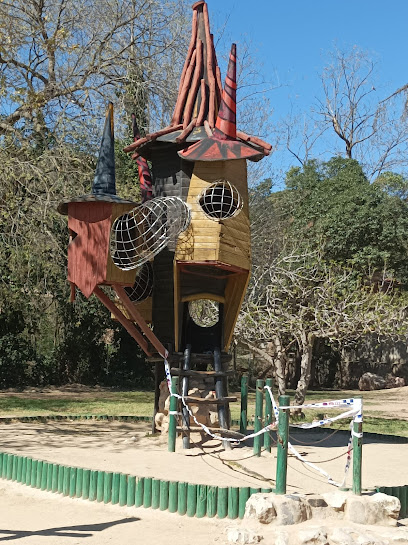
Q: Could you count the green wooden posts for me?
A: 6